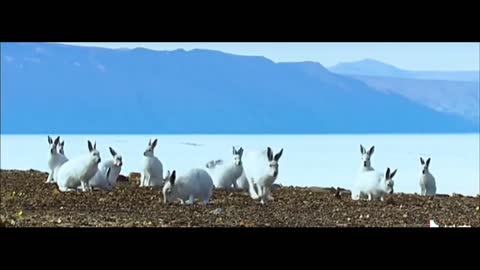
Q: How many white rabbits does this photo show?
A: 11